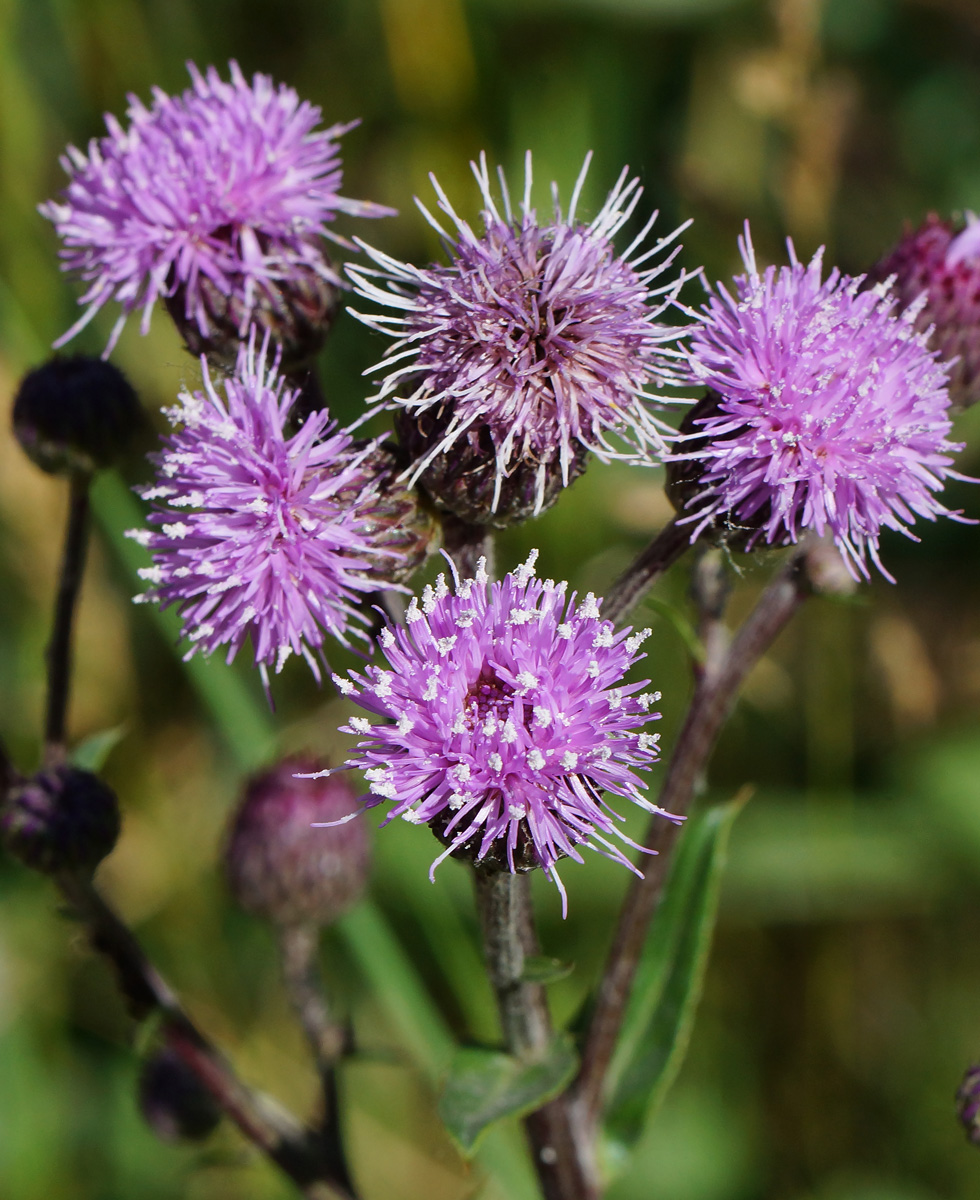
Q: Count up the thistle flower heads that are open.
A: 5